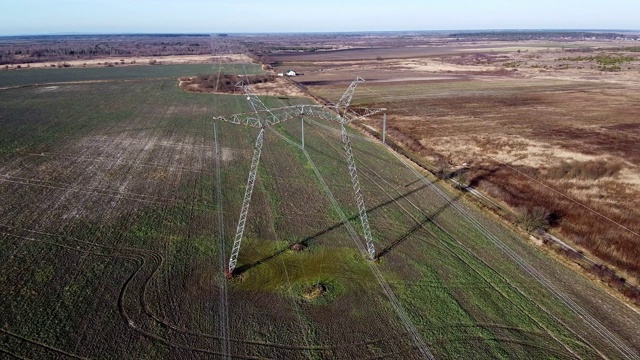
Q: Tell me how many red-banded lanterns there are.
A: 0